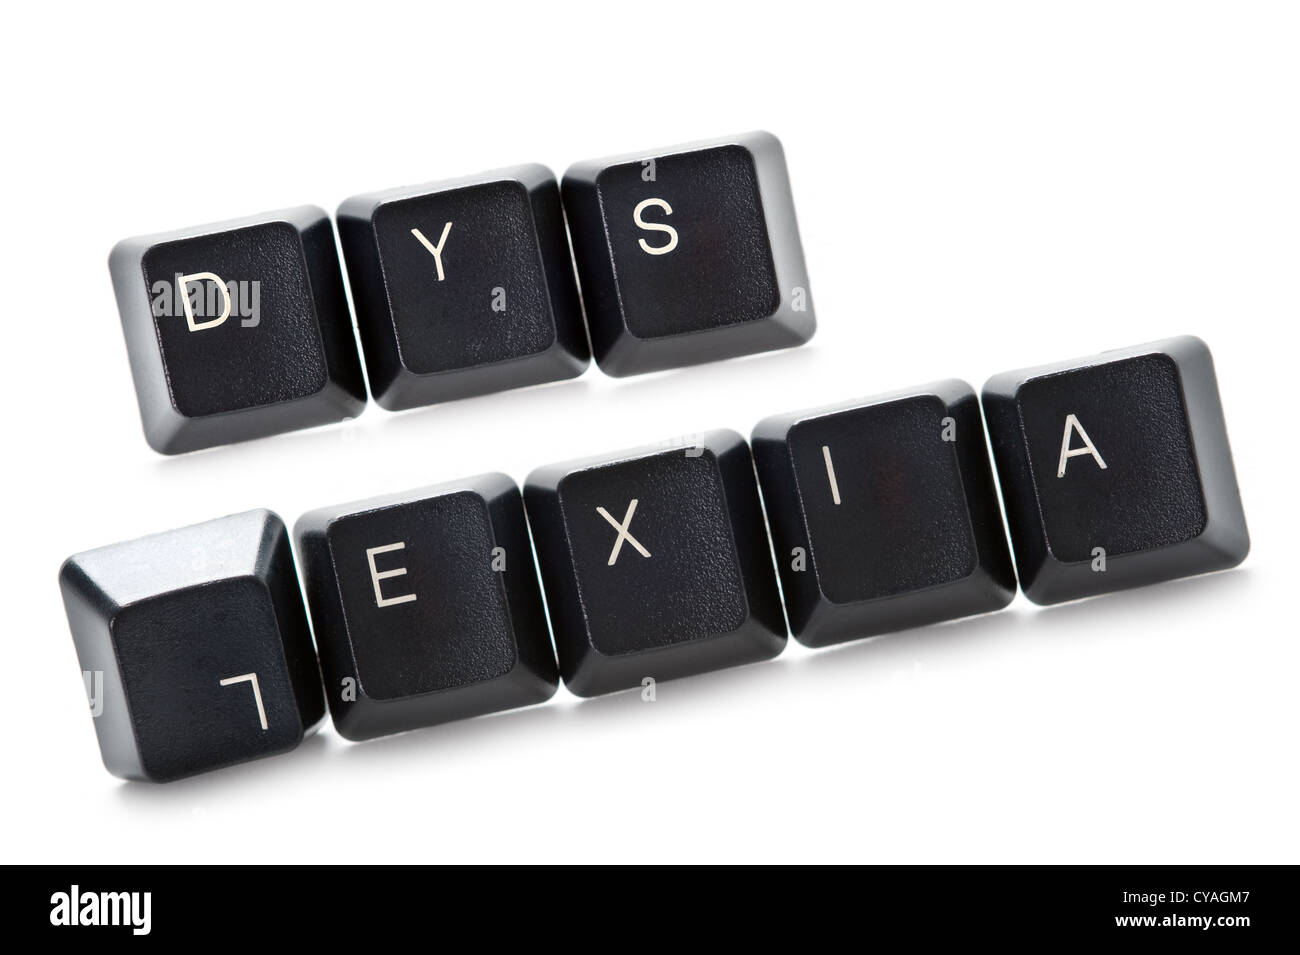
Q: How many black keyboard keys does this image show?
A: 8